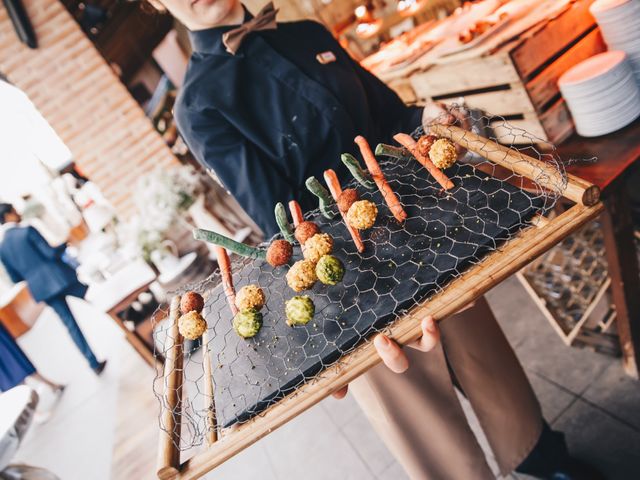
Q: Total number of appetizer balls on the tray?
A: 14